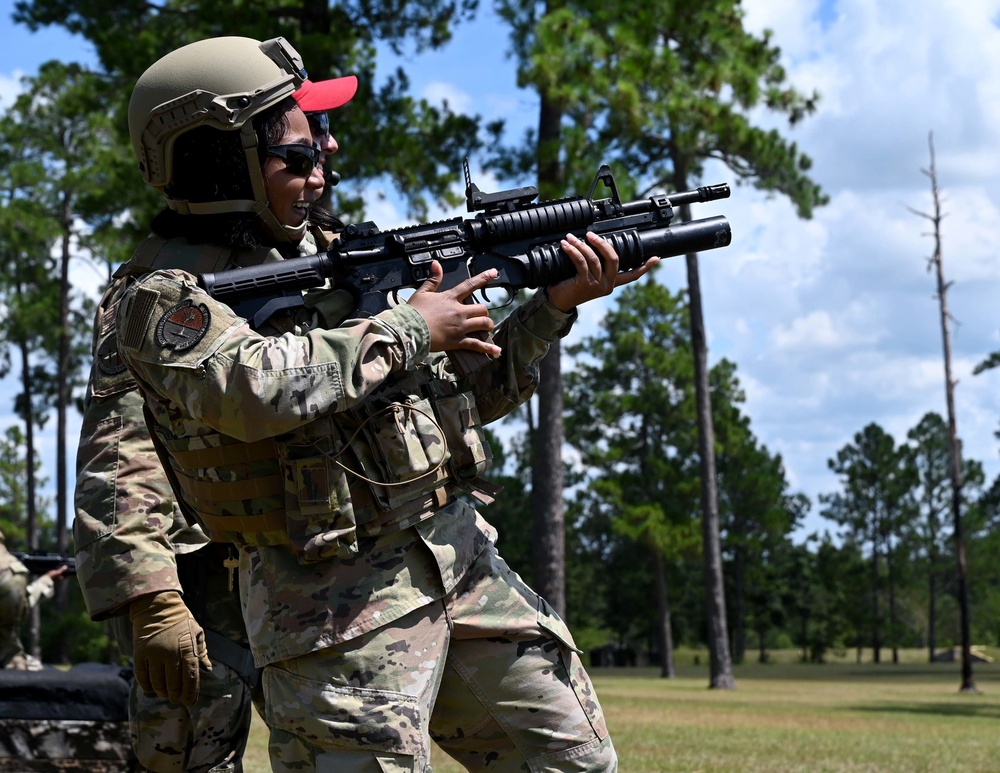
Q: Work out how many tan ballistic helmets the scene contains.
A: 1